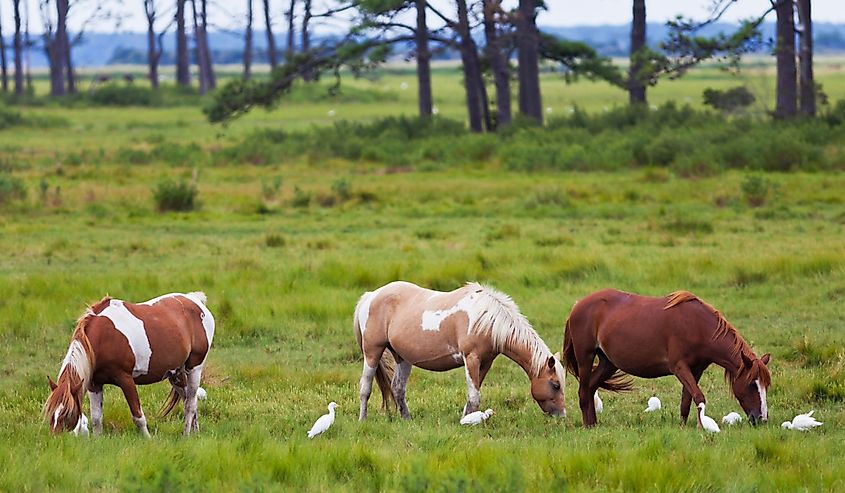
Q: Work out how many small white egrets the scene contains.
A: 9